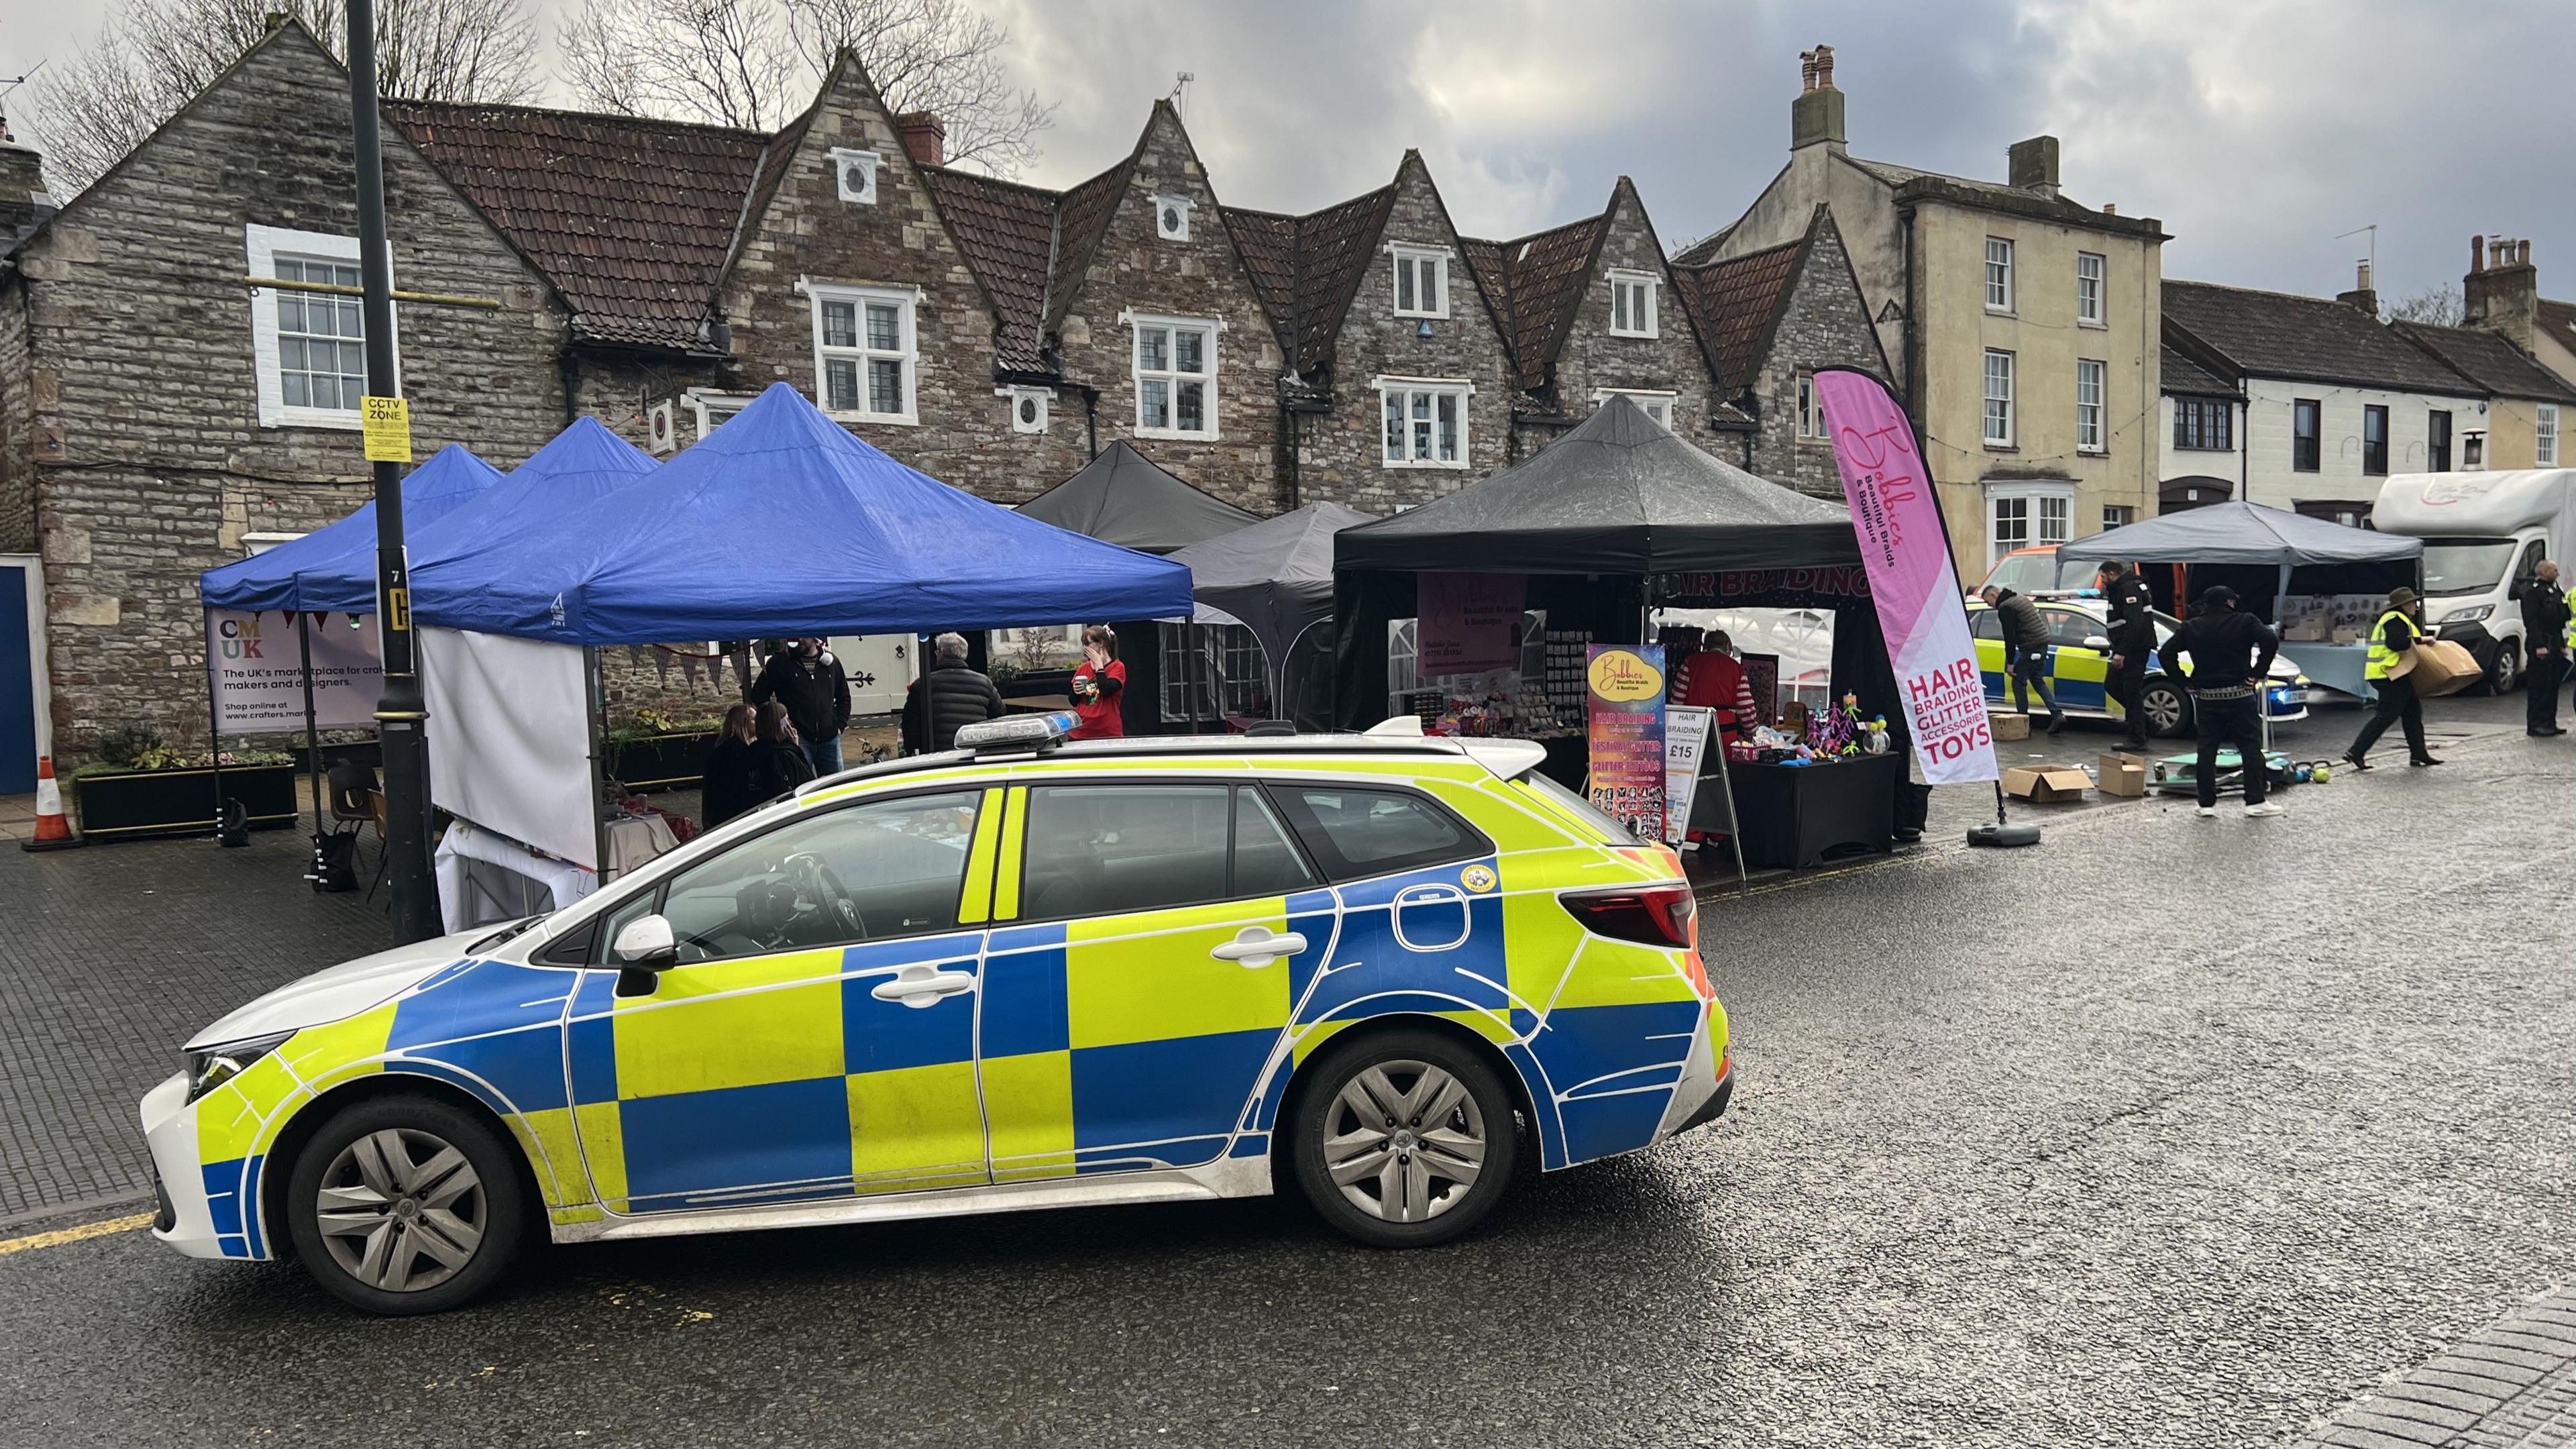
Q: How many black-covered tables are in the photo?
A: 2